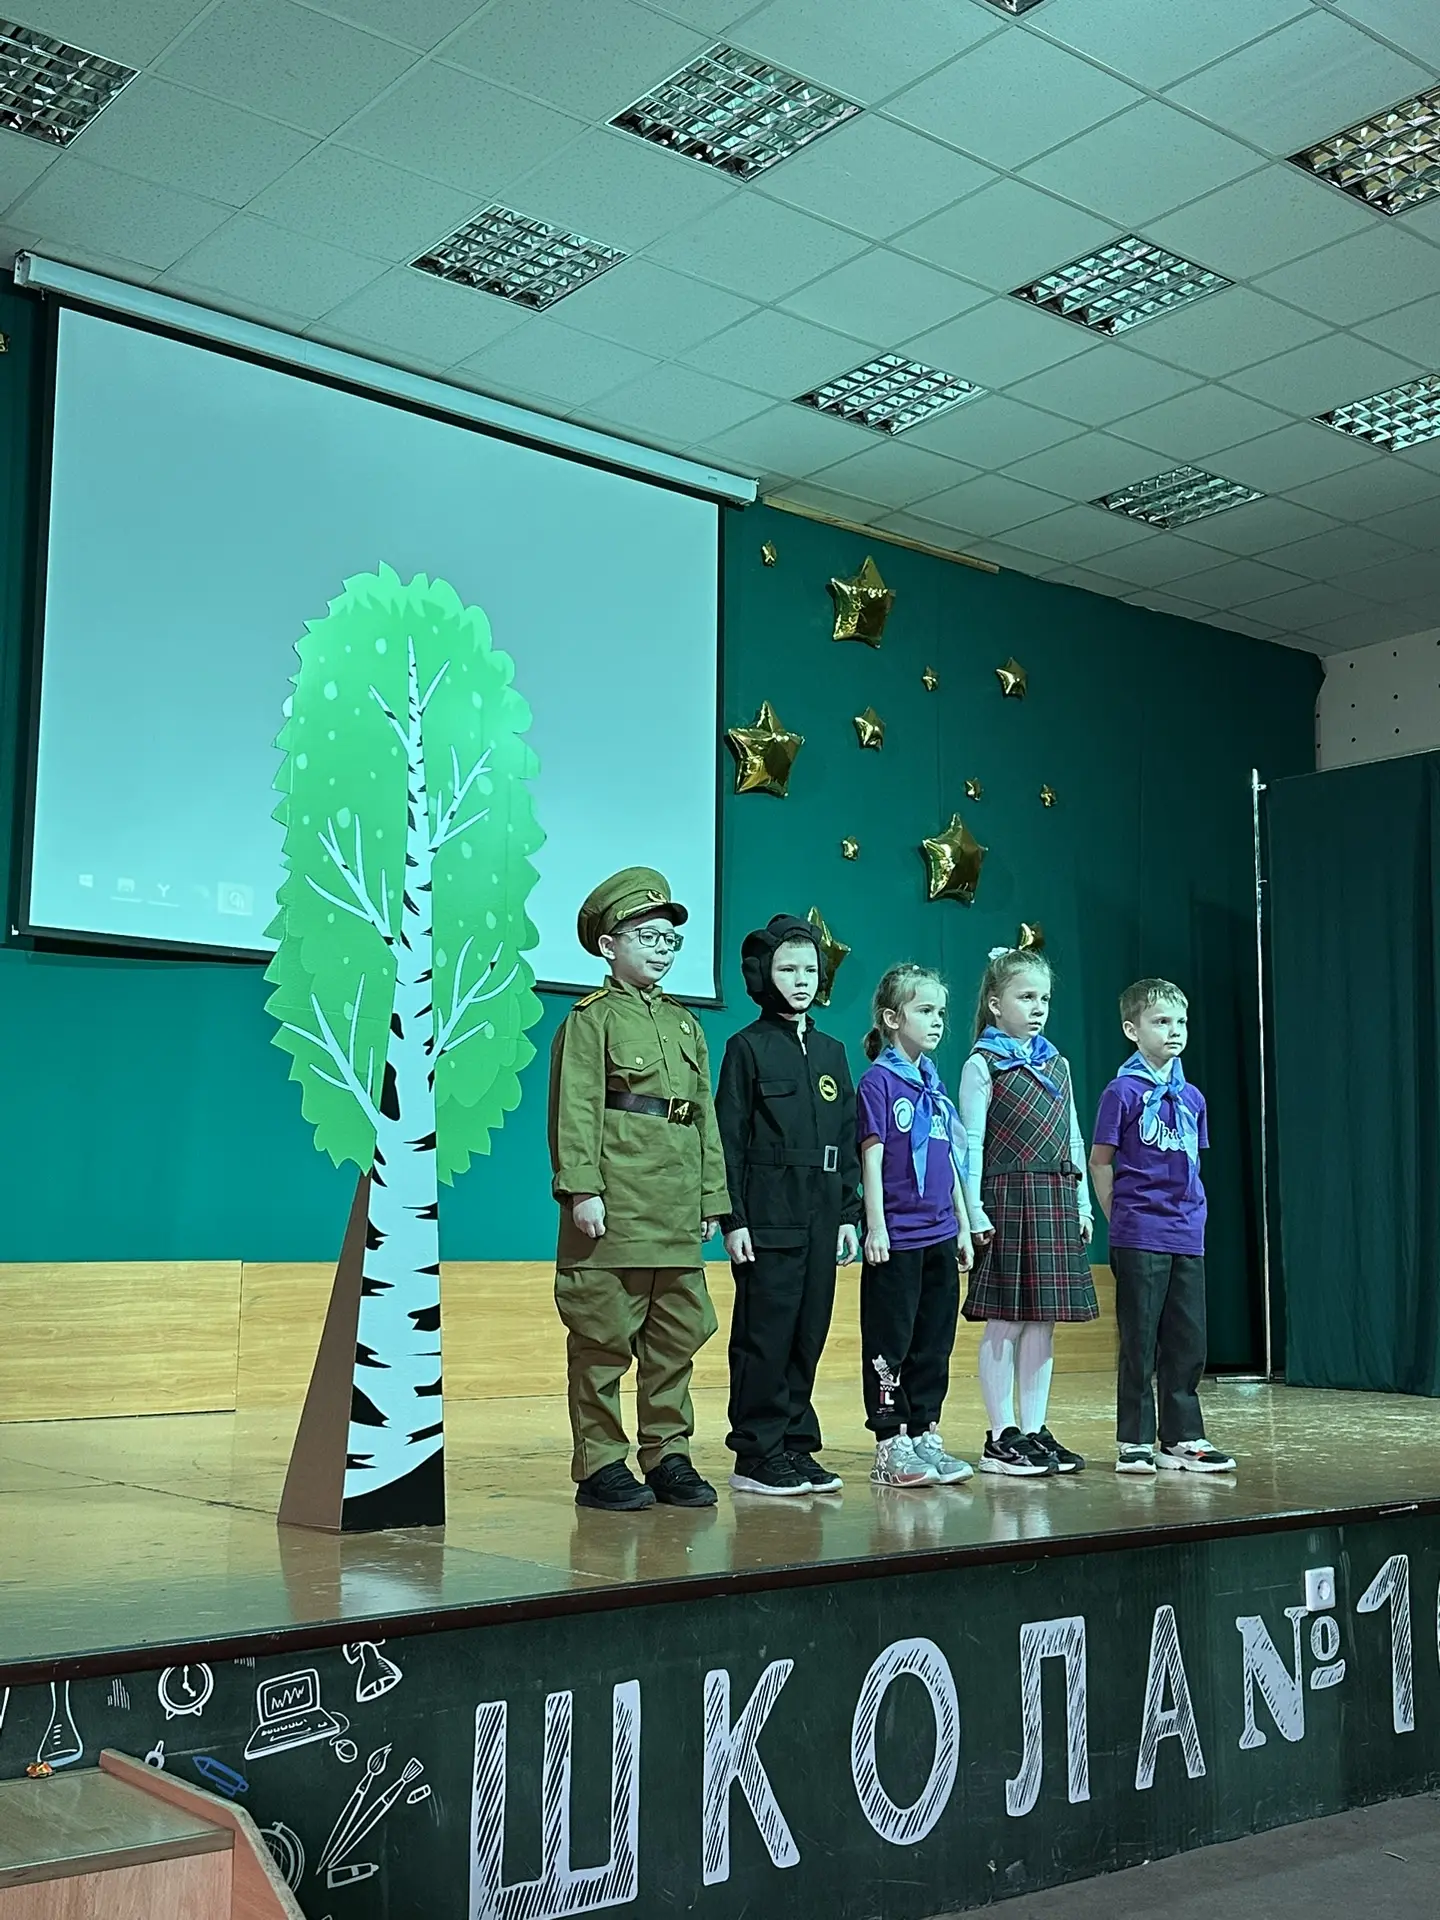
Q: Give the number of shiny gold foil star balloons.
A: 12